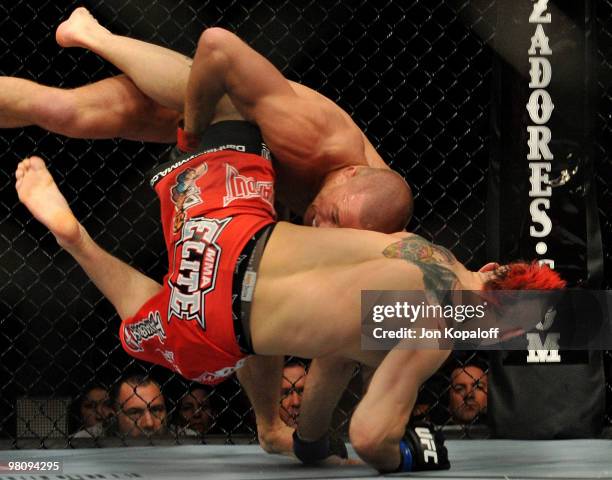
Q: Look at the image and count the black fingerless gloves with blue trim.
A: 1